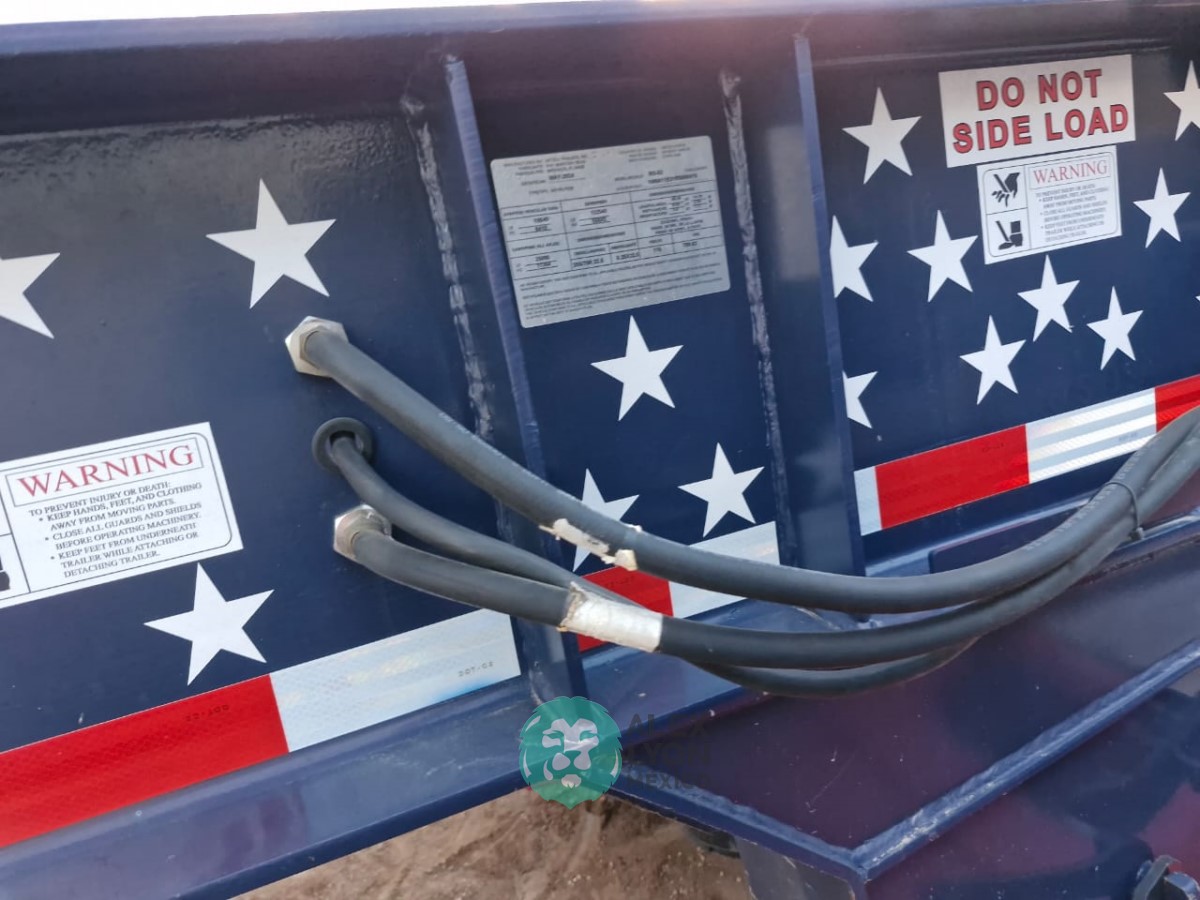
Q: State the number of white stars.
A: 15